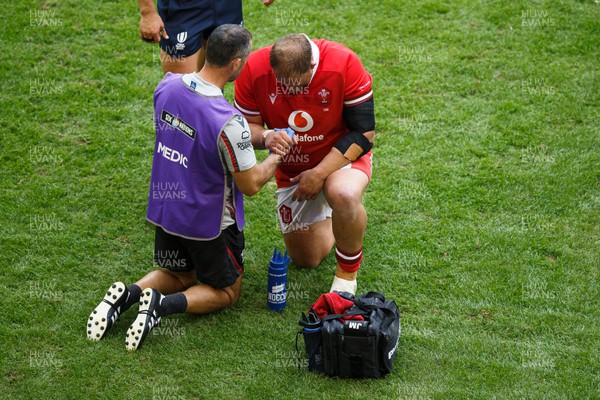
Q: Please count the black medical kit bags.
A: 1